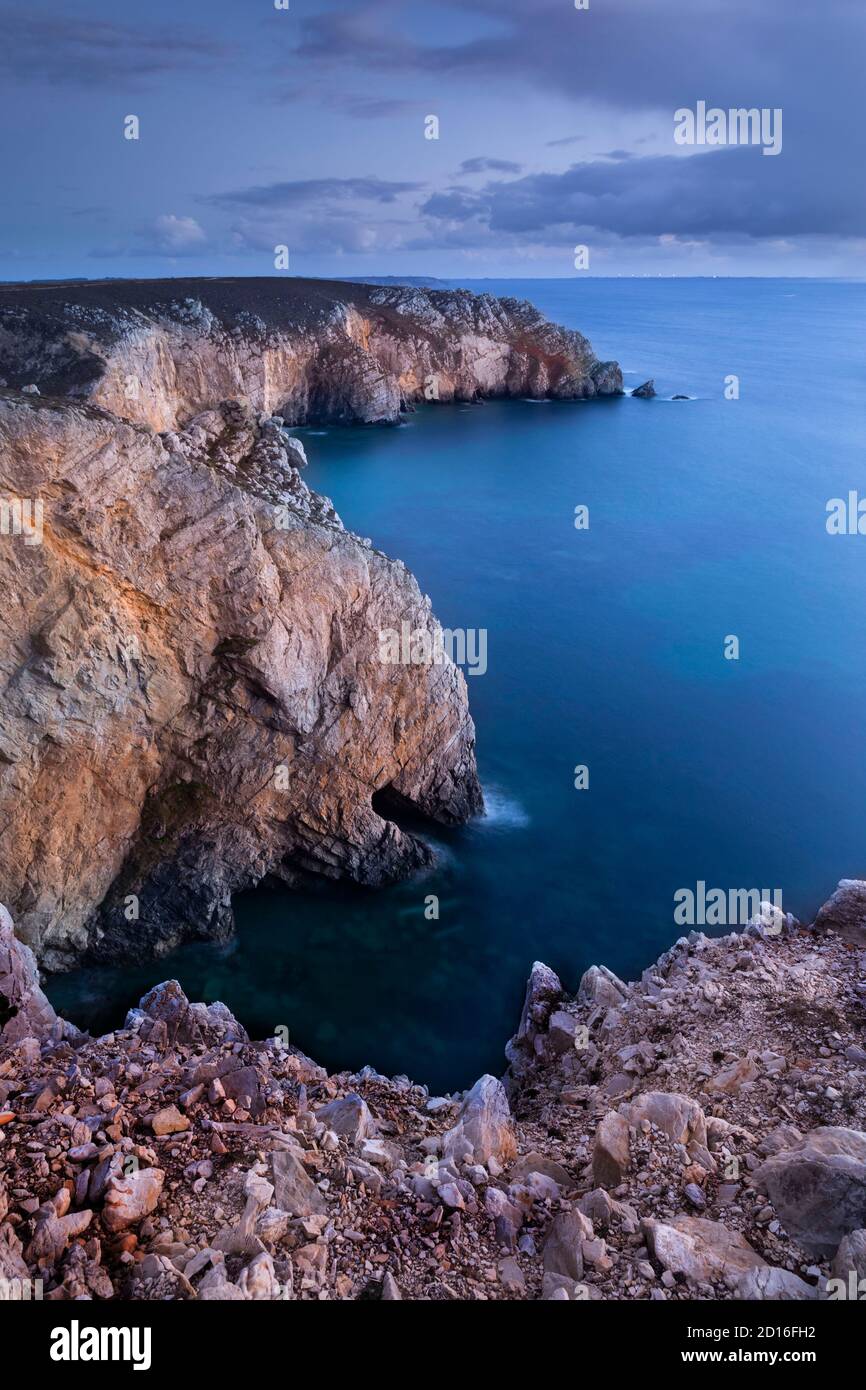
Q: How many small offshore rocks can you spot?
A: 2